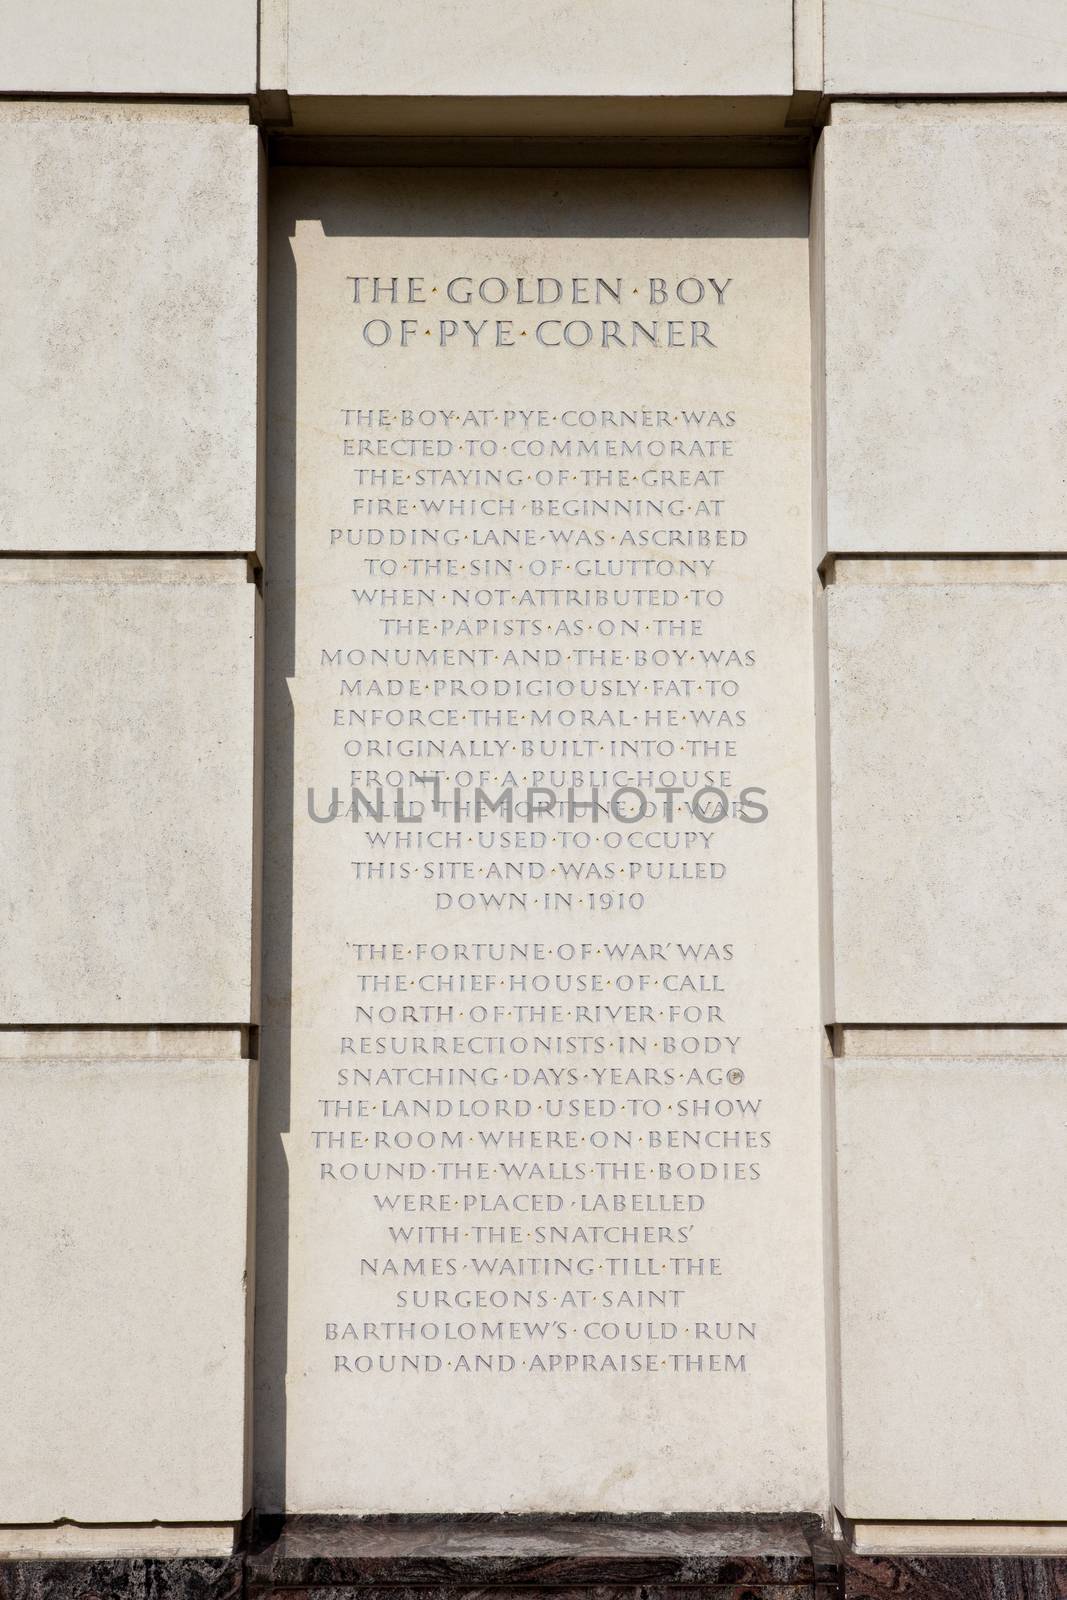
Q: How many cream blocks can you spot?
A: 9